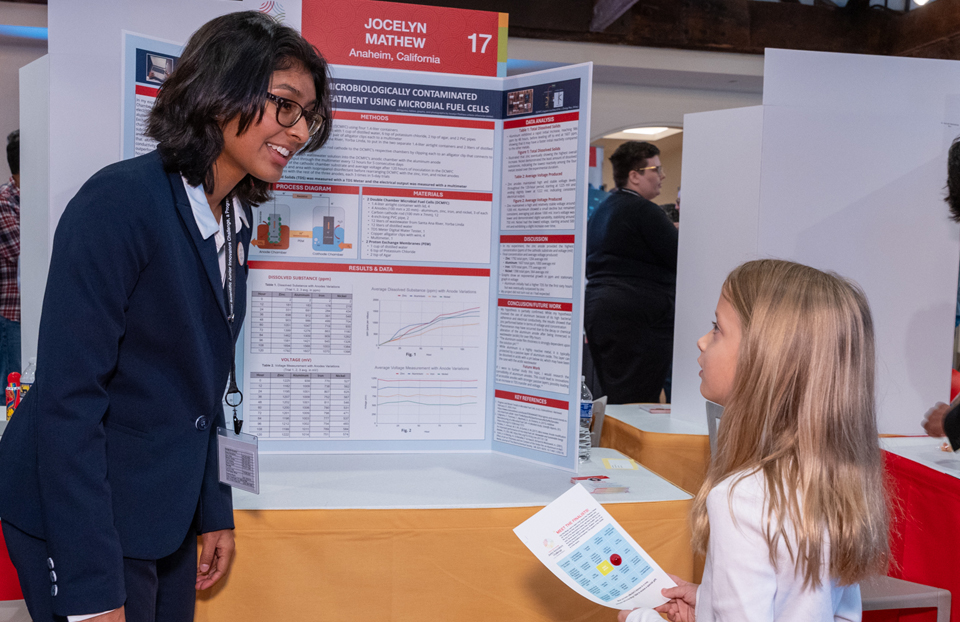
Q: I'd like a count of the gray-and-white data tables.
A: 2